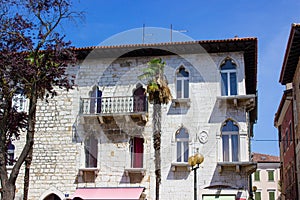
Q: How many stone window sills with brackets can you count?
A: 6